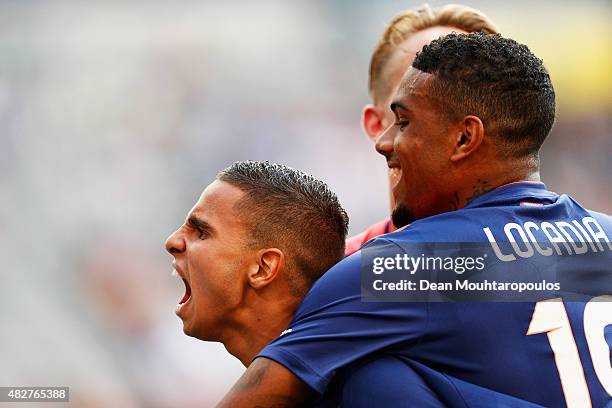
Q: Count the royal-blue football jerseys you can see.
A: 2